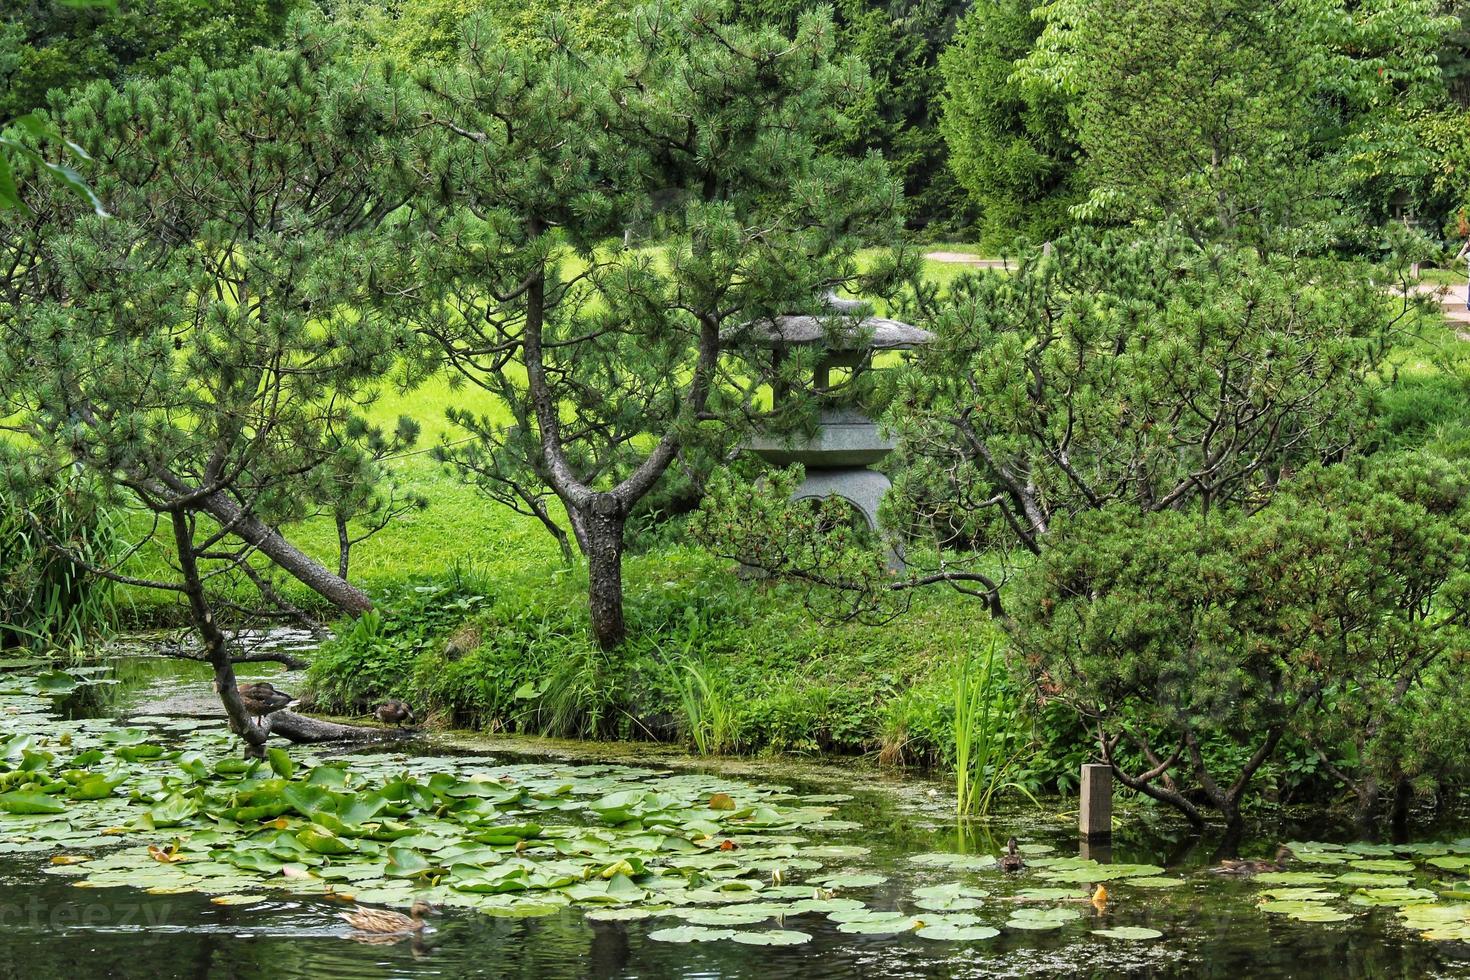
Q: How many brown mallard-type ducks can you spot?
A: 5